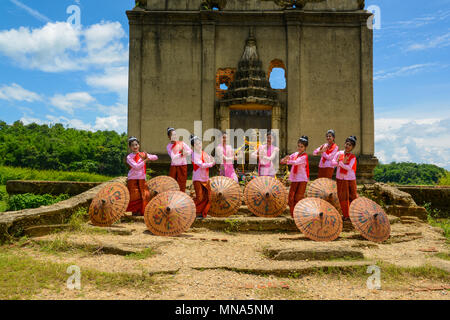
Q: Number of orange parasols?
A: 8